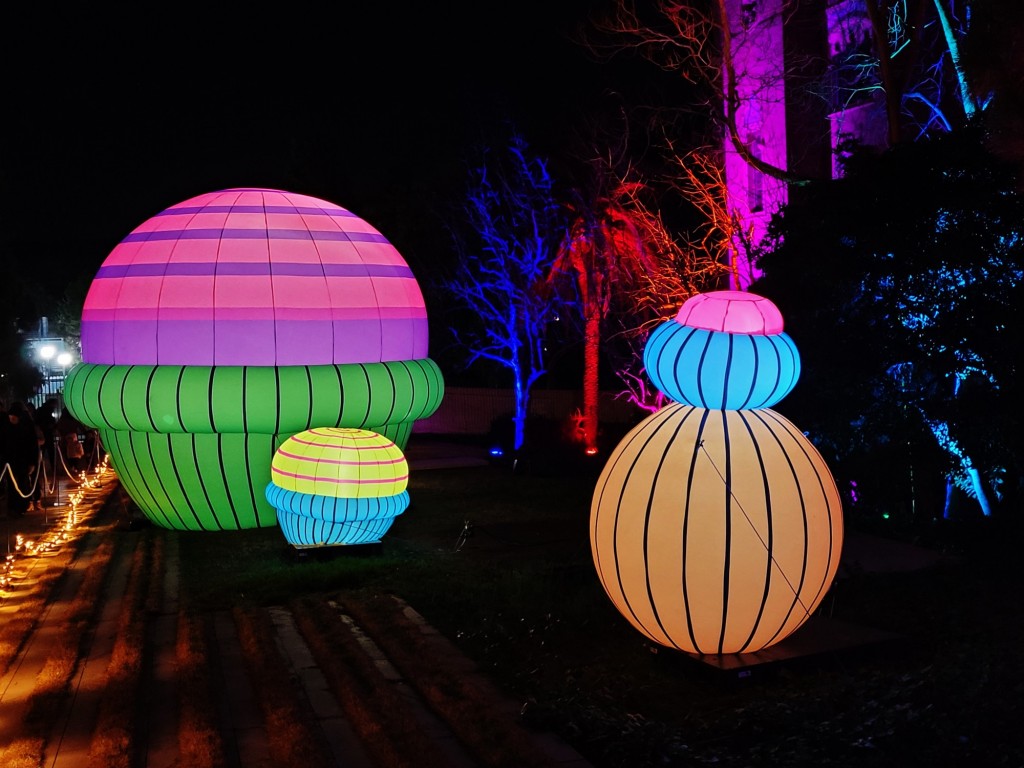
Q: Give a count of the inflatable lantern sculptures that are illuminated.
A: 3